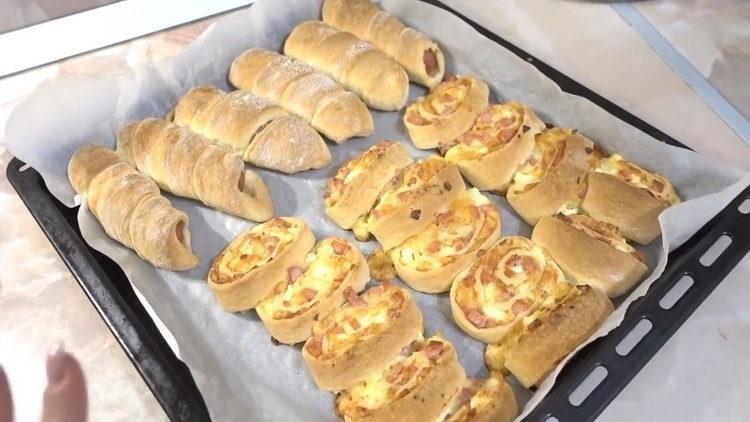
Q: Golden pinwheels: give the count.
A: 15